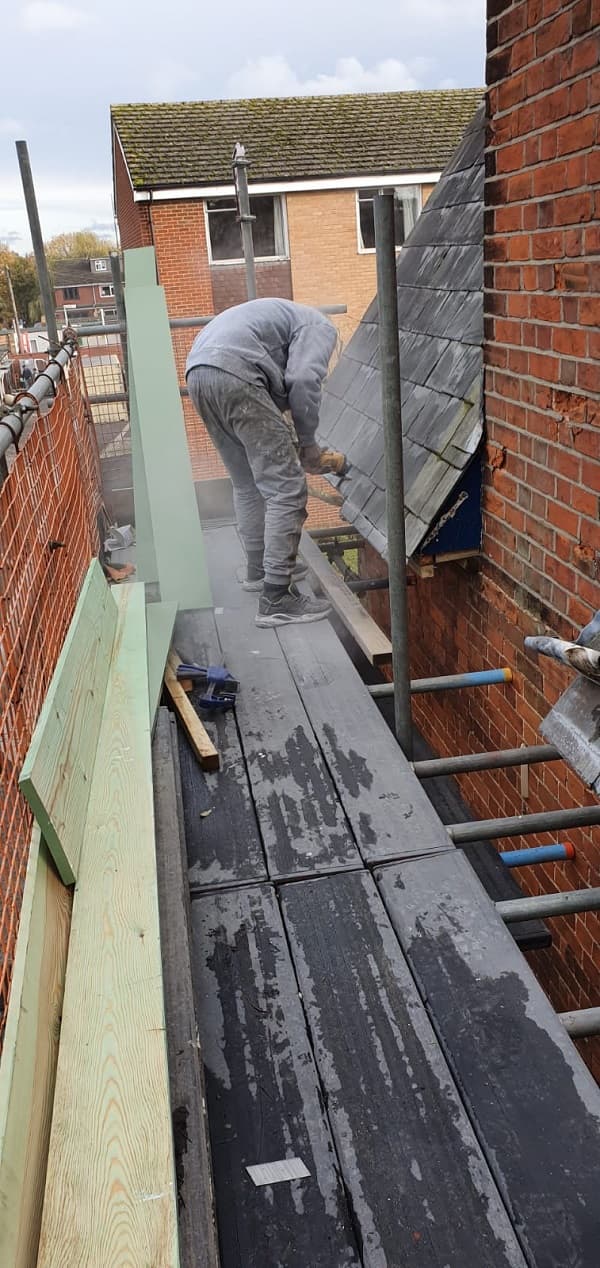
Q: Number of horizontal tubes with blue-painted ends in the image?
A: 2